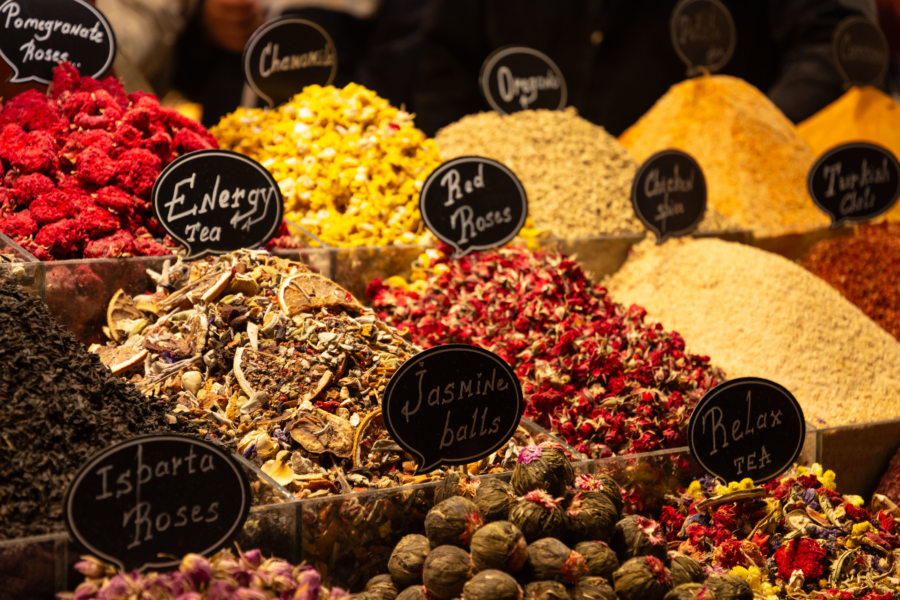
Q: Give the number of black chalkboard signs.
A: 12